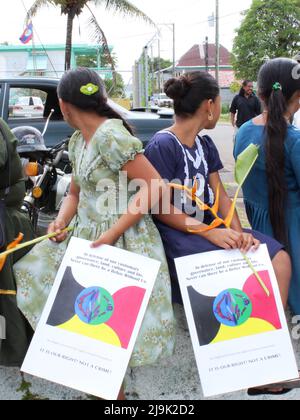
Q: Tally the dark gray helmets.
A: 1